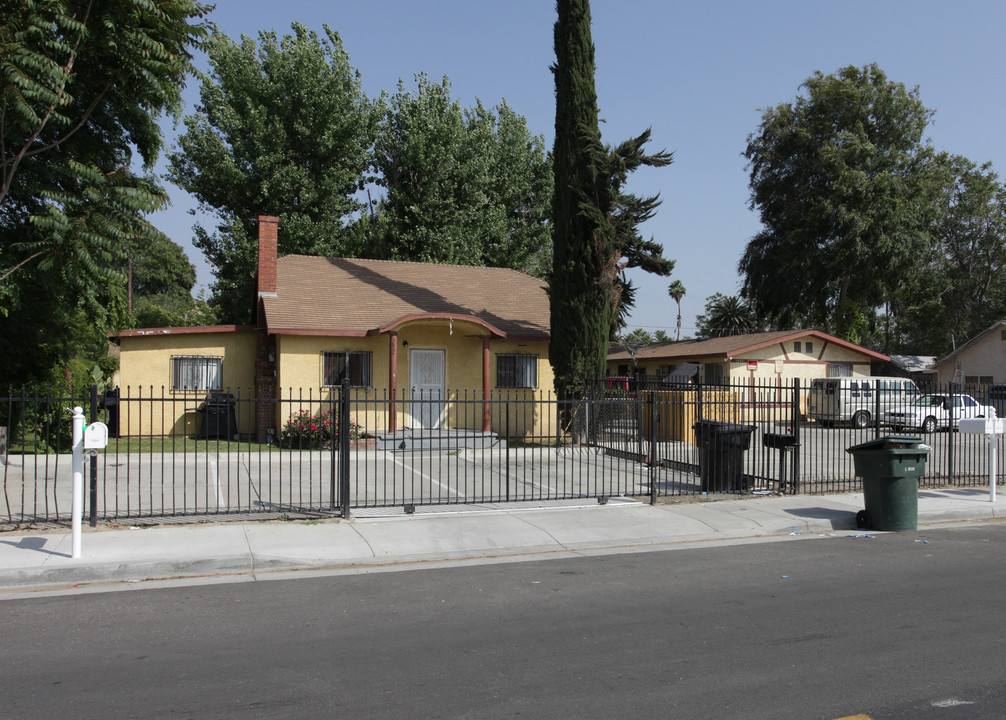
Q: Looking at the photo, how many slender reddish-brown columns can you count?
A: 2